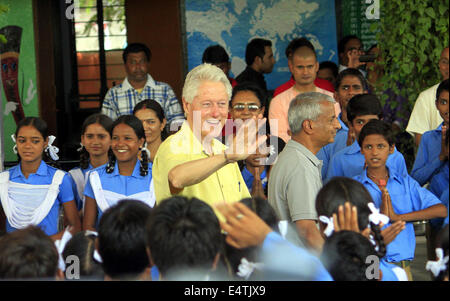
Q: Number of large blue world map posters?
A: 1